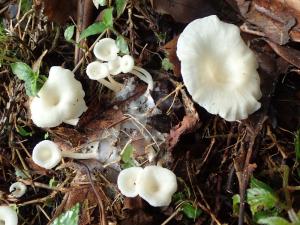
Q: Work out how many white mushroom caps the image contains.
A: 11